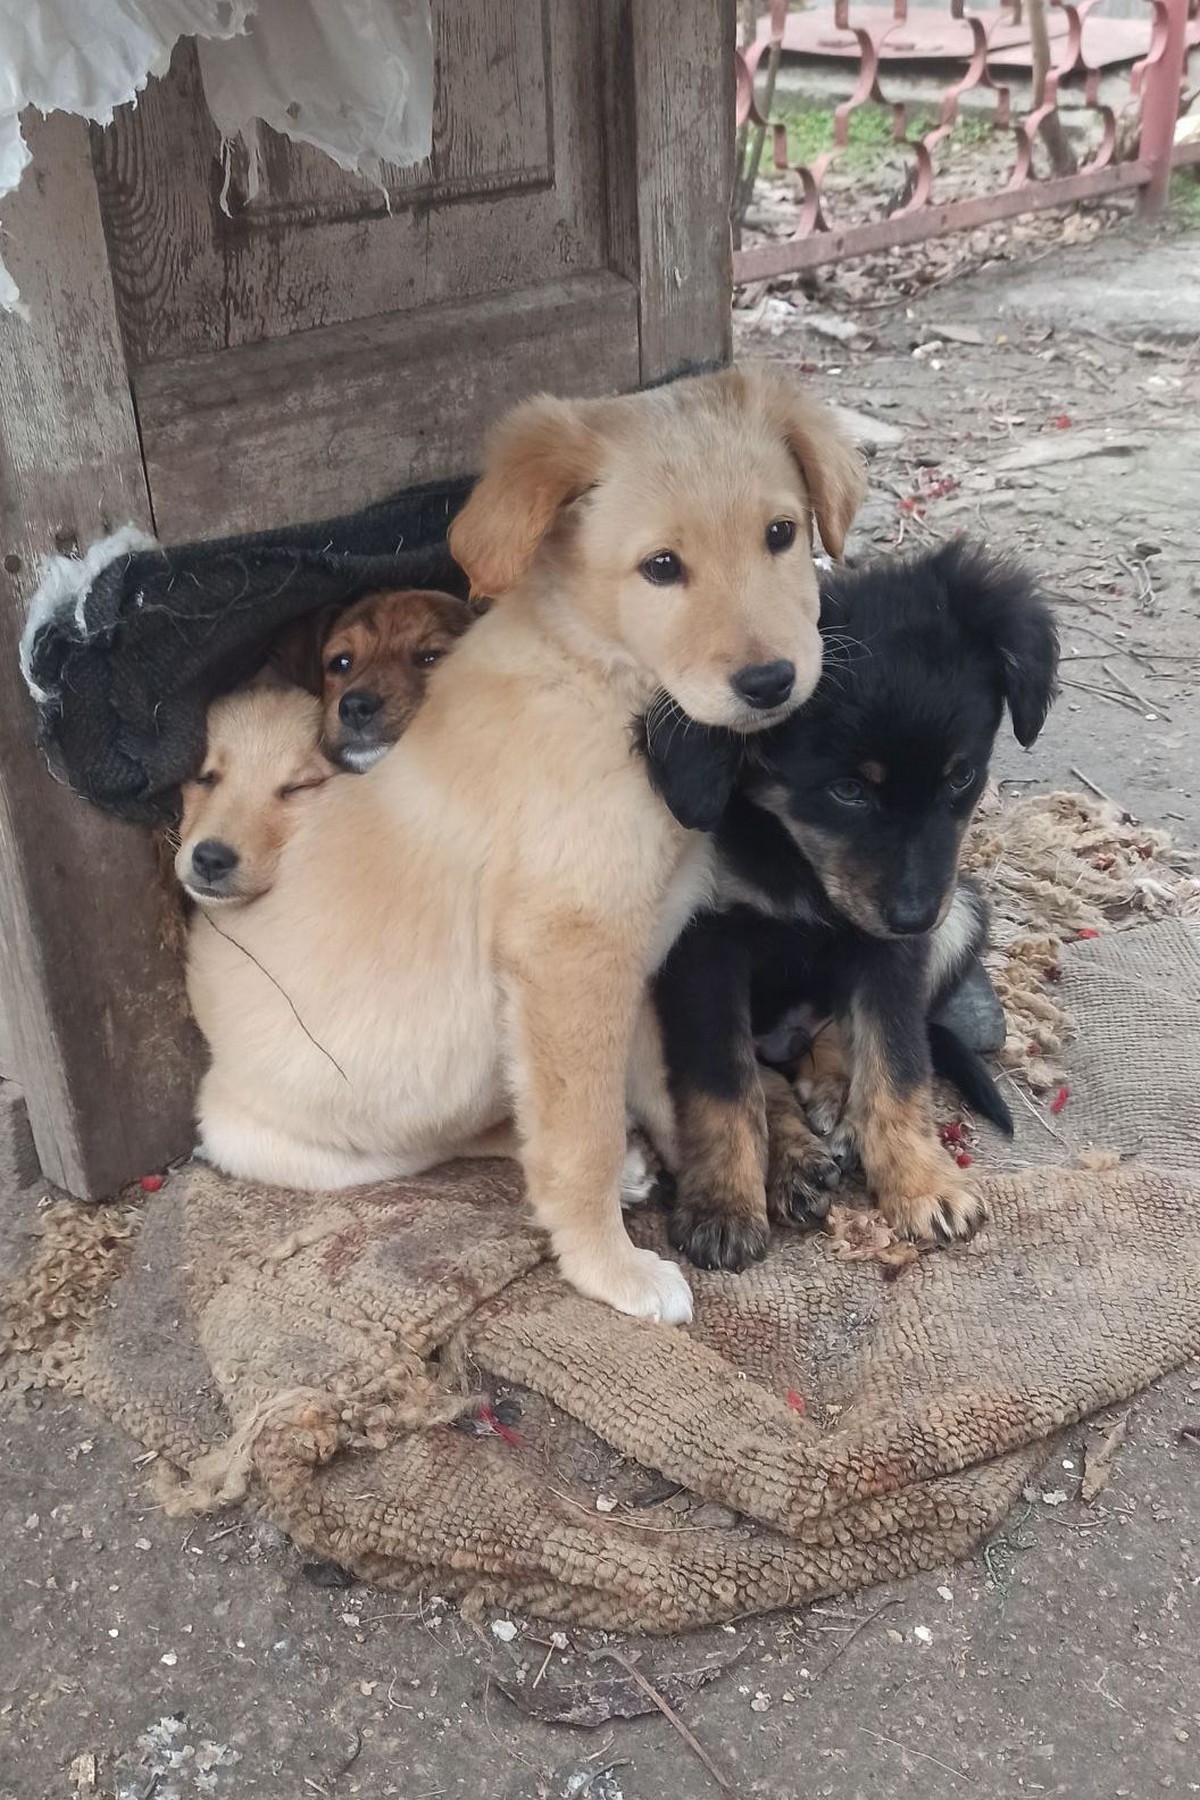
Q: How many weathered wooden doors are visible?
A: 1